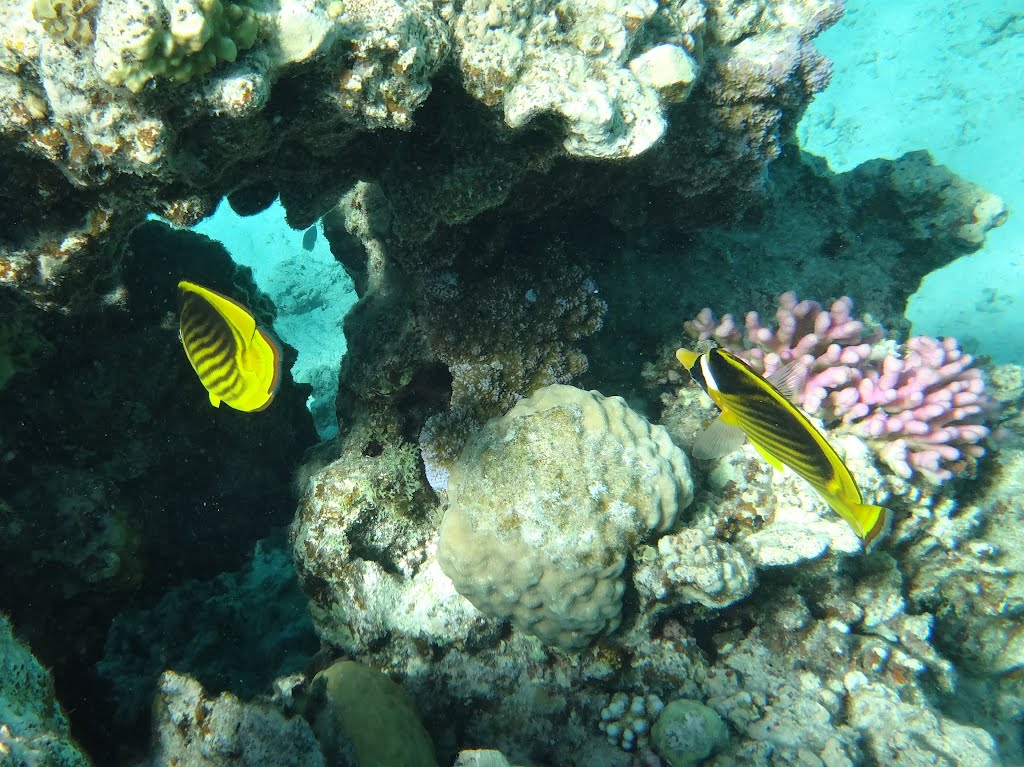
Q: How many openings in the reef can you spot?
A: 1